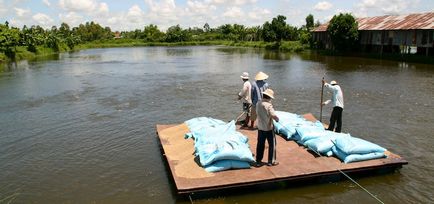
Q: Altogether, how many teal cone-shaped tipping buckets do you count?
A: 0